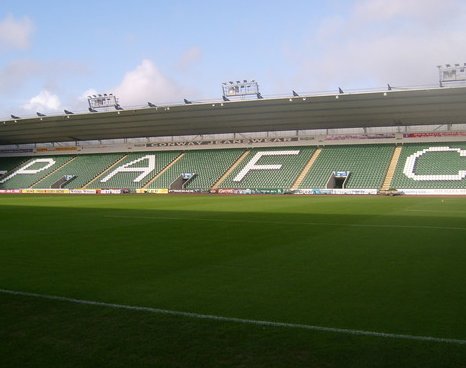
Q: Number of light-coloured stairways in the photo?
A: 6